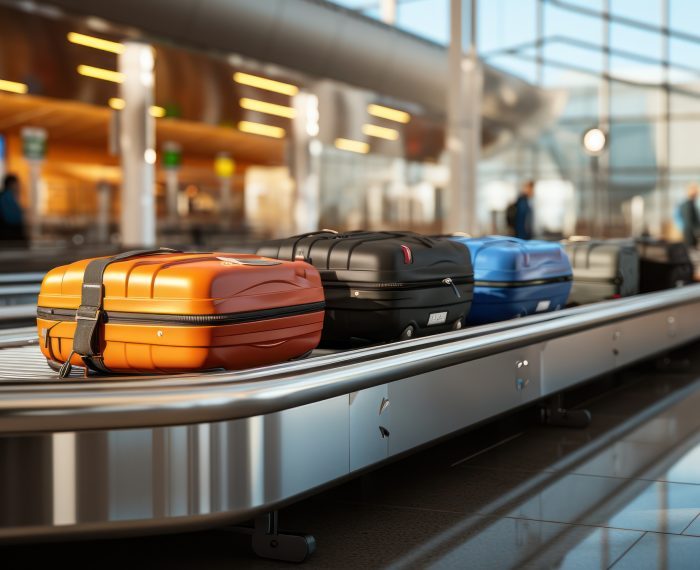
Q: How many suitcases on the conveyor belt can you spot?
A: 5